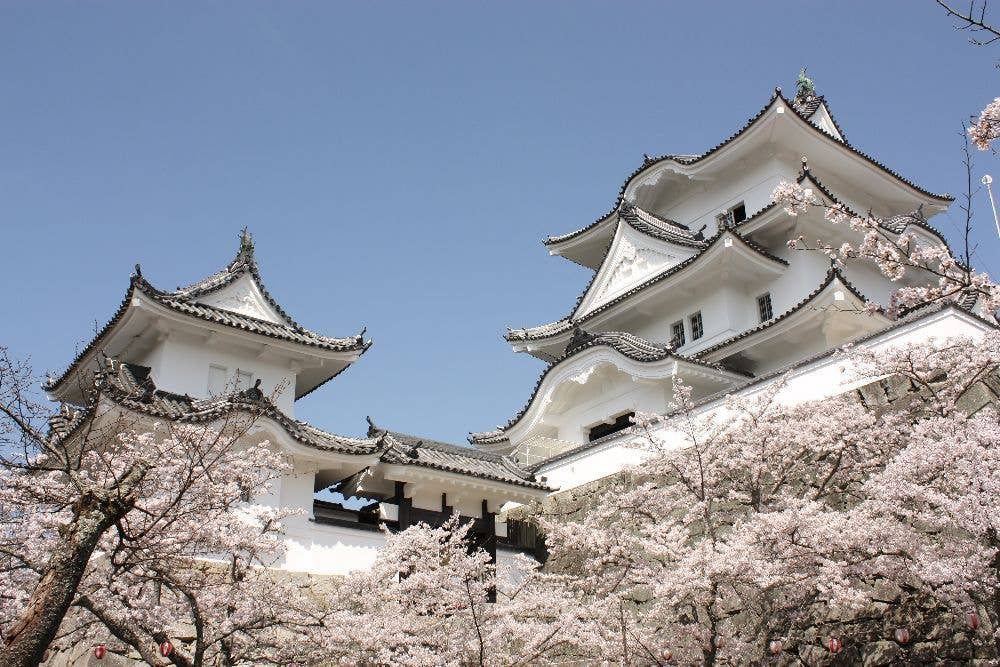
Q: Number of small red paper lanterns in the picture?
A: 8